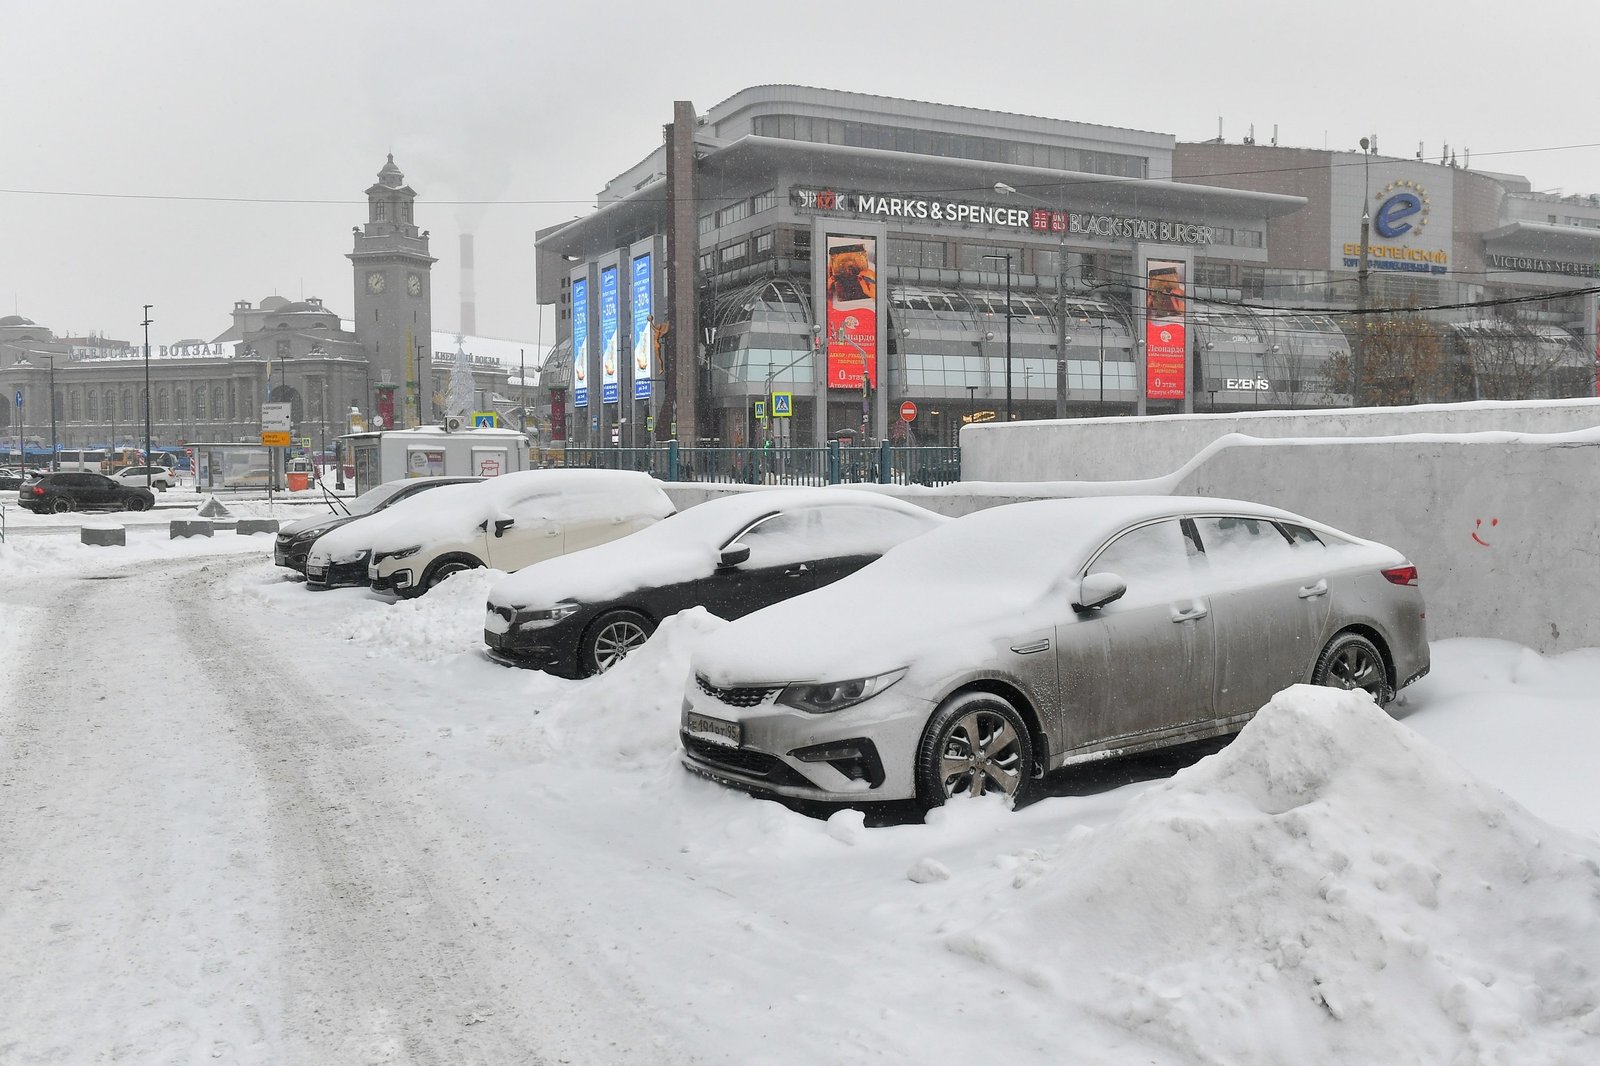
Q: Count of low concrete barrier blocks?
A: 3